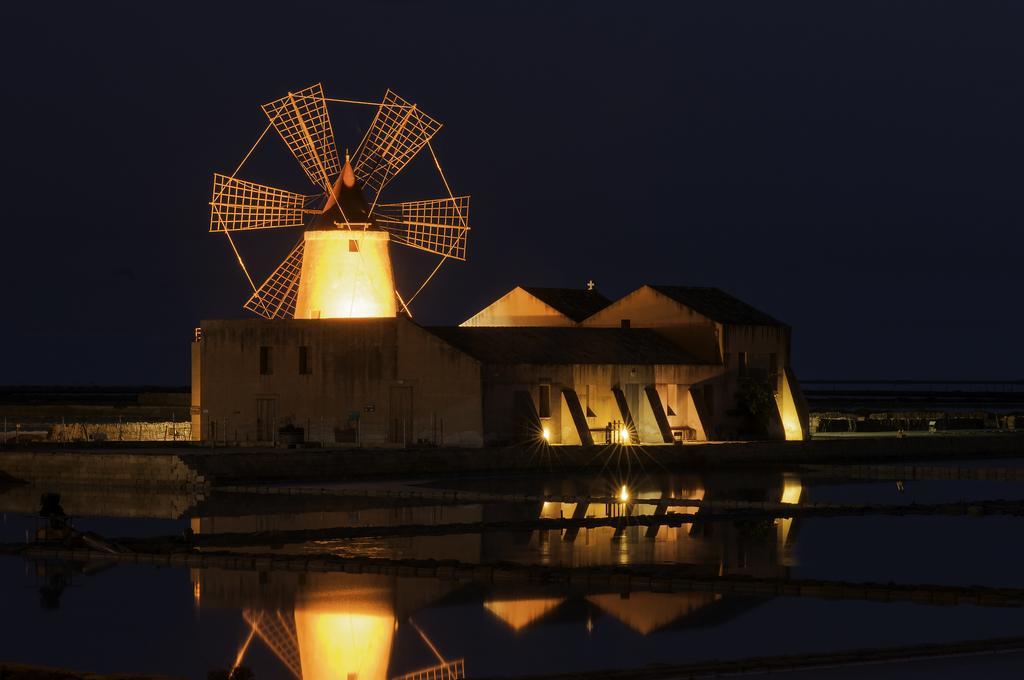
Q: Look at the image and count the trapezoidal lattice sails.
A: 5